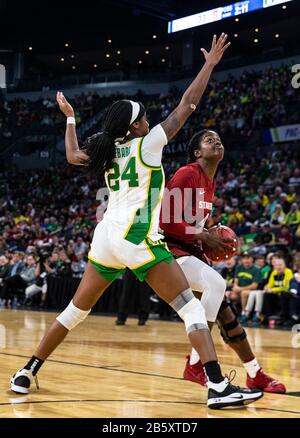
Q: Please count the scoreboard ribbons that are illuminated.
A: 1